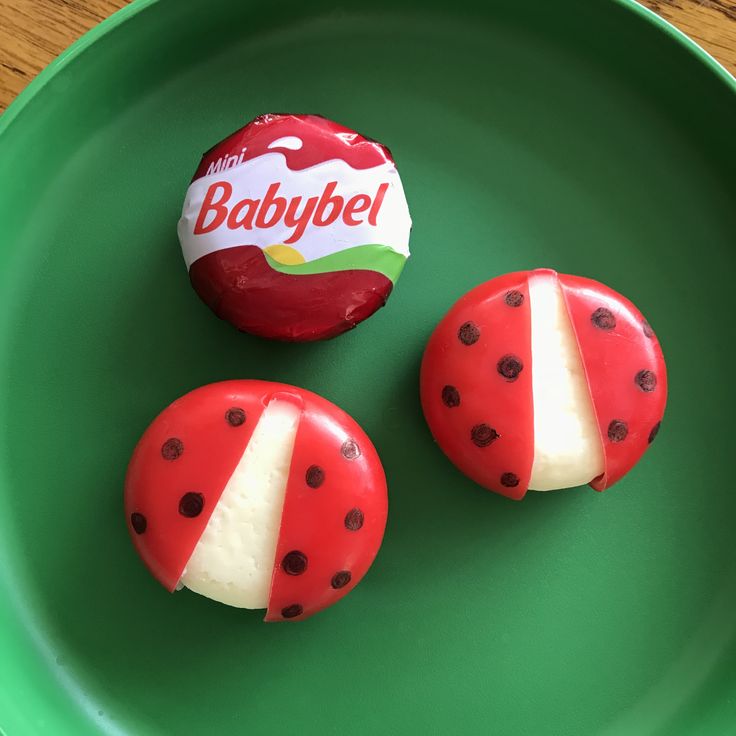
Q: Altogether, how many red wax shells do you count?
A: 2